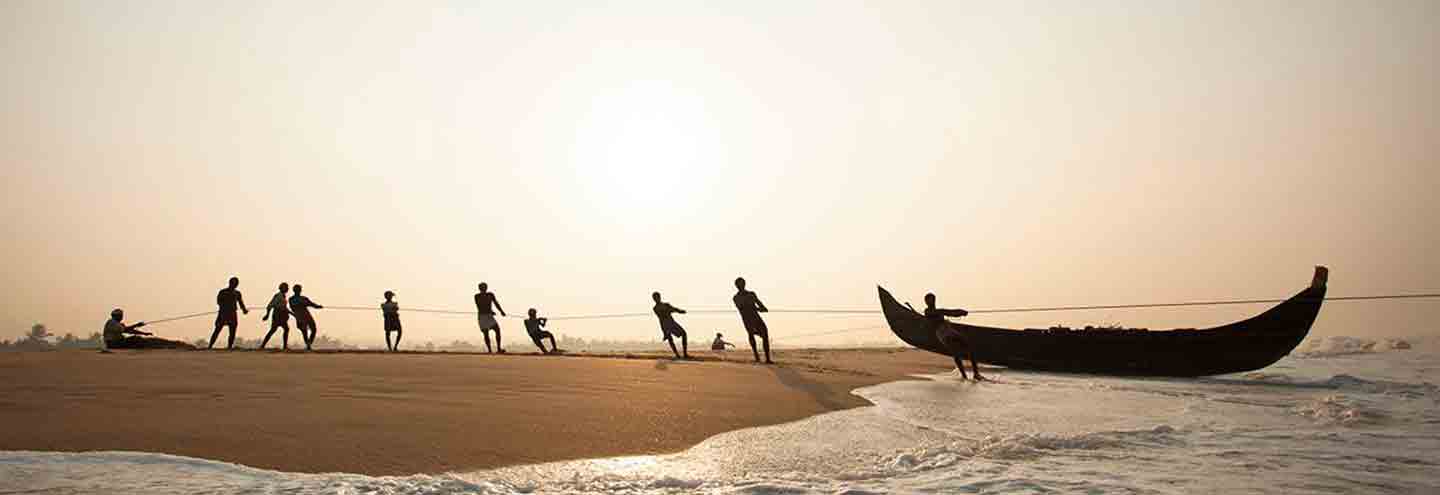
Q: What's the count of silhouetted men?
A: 11